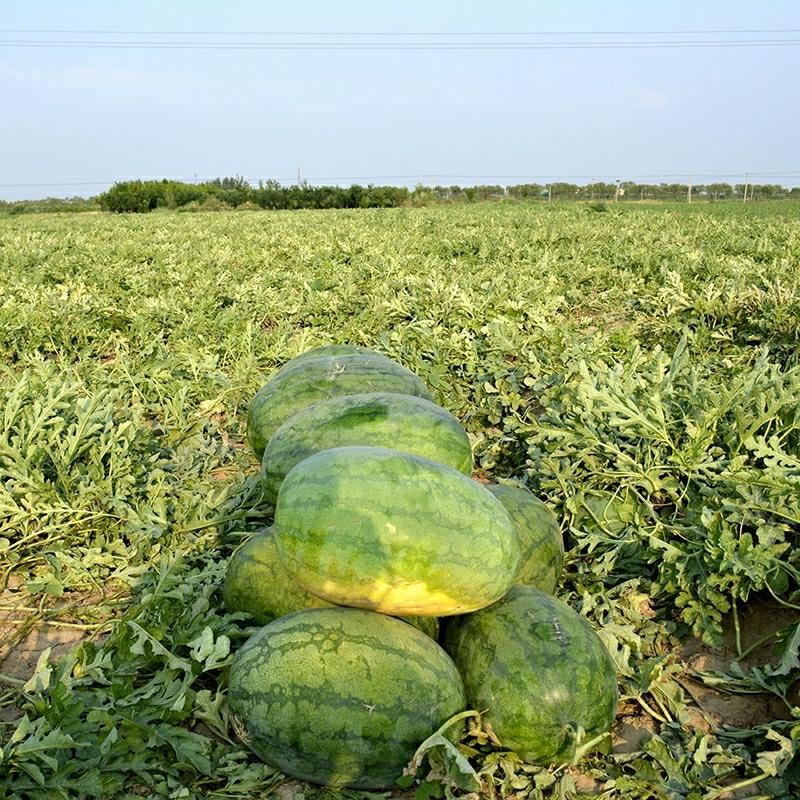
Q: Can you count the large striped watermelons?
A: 8